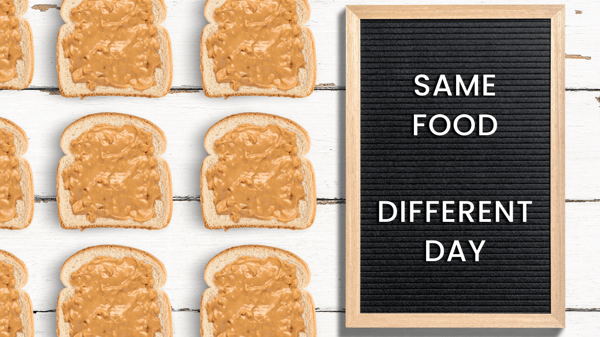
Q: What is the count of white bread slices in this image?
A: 9